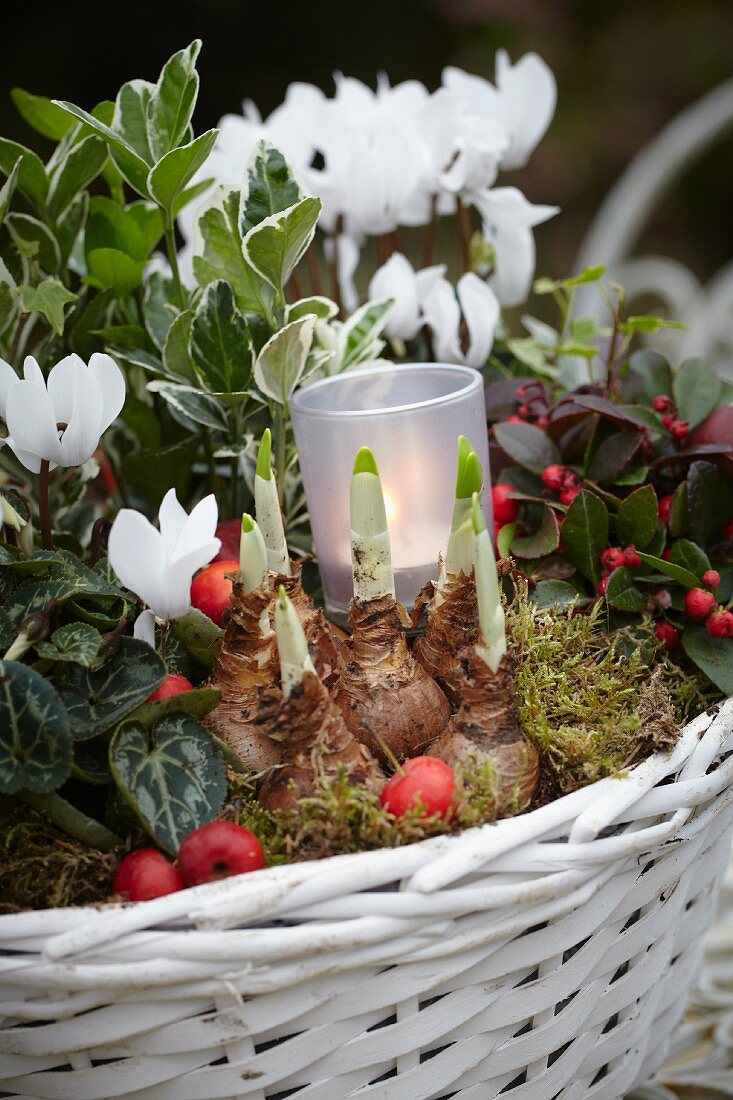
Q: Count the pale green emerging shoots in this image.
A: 6